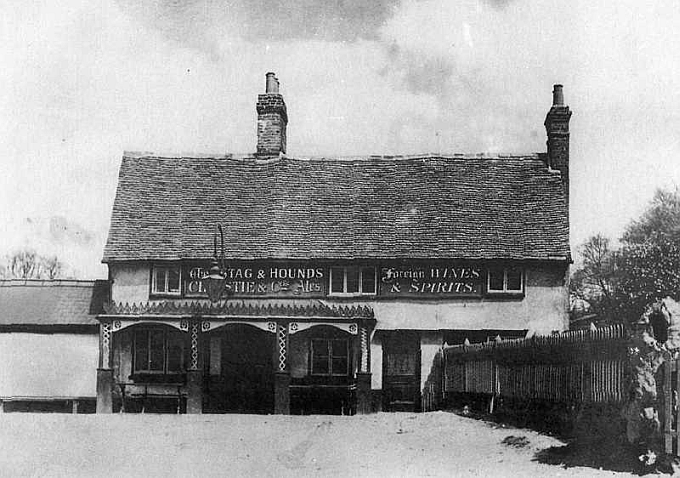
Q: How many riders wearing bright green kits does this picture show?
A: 0